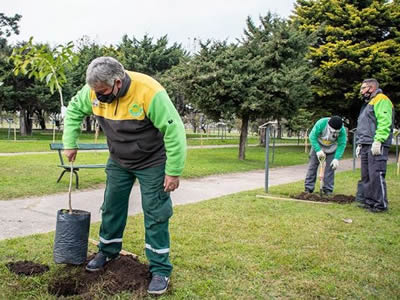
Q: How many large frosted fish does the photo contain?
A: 0